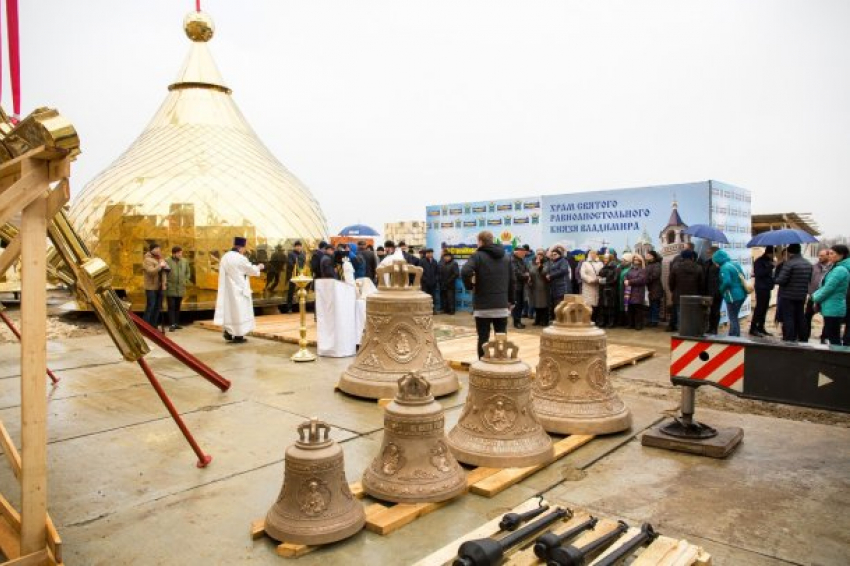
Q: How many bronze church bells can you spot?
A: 5